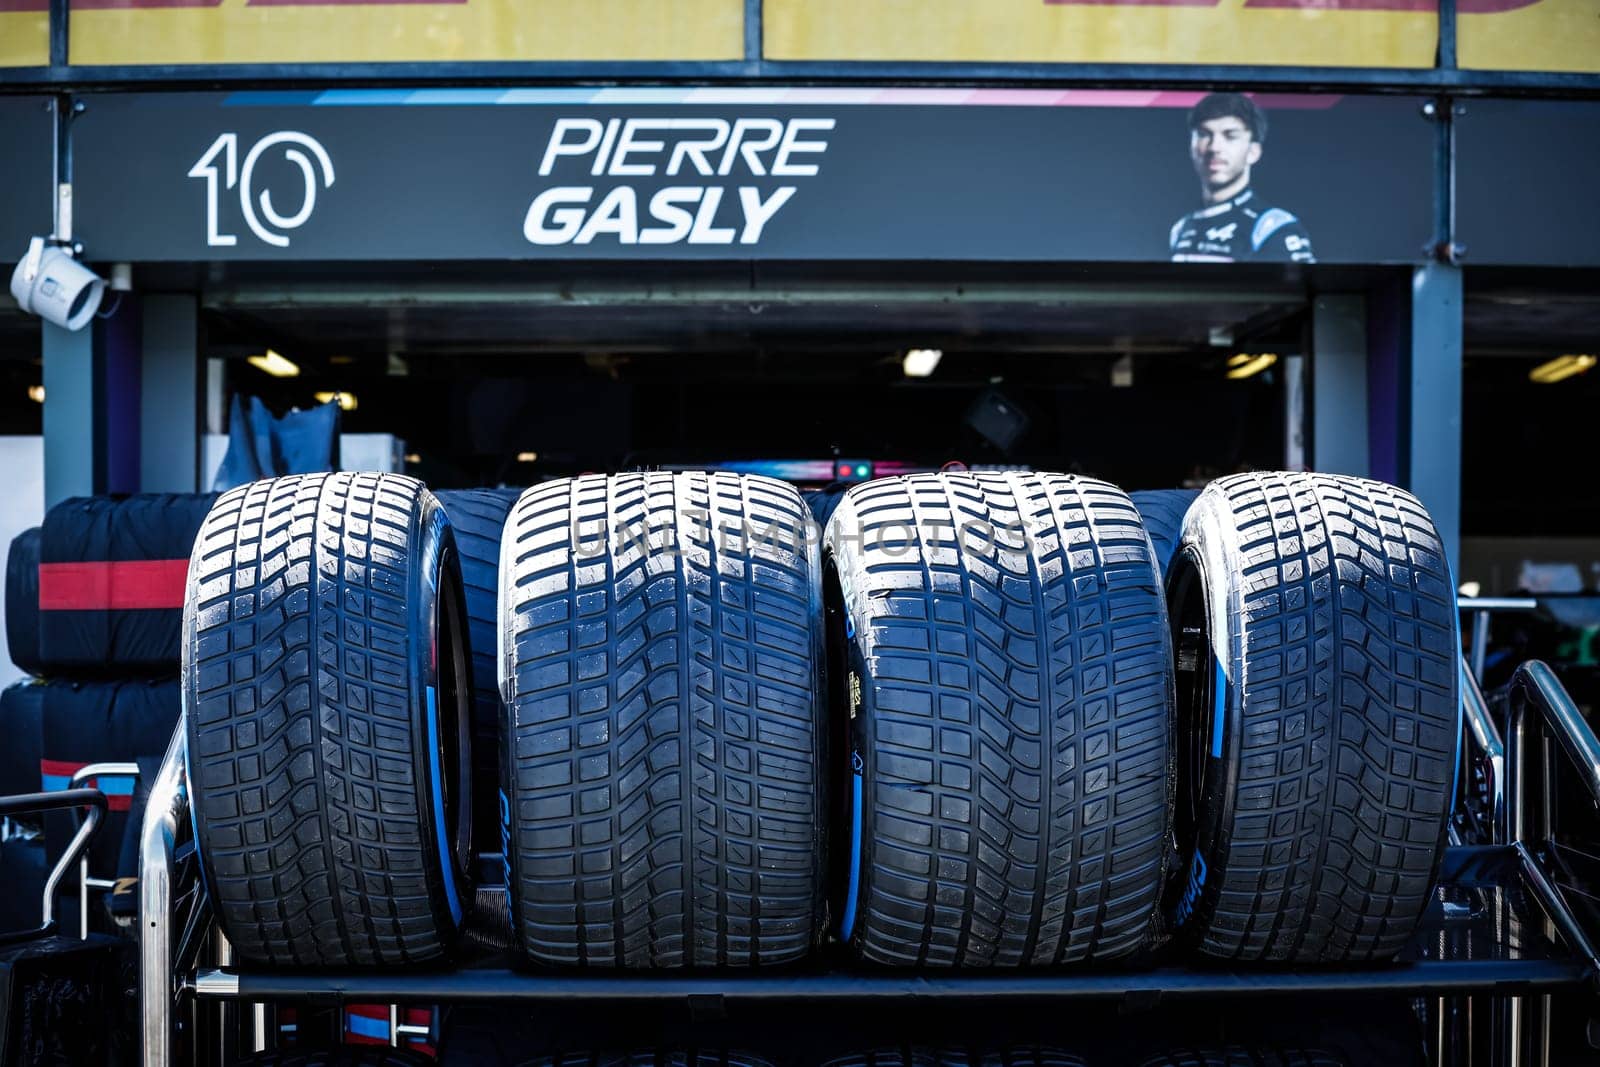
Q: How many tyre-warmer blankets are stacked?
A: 2